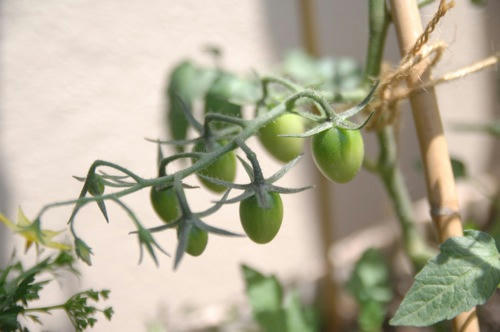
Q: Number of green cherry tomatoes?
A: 6